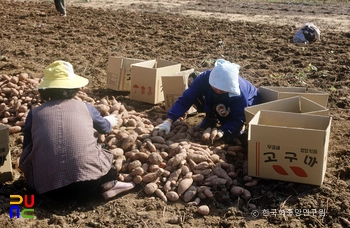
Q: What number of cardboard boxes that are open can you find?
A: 6